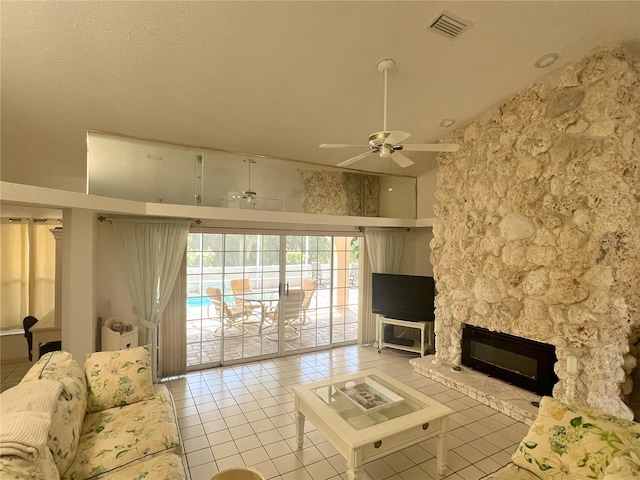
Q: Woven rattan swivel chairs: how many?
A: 0